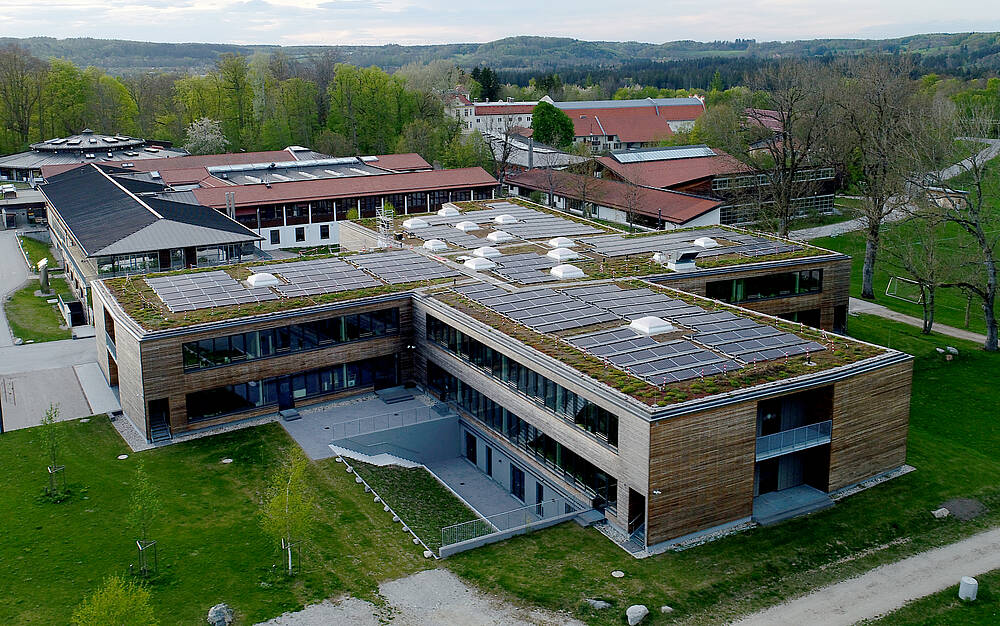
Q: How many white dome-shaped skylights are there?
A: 14